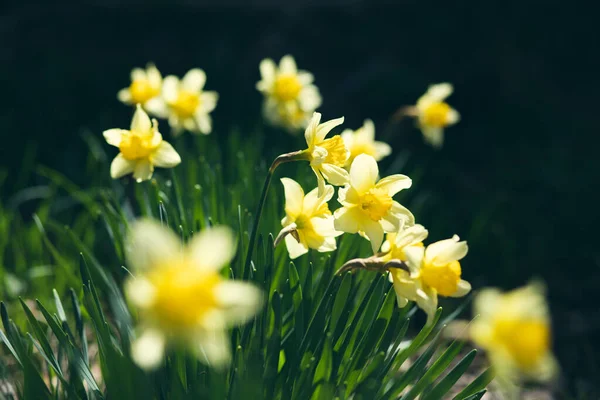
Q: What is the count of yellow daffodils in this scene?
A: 13